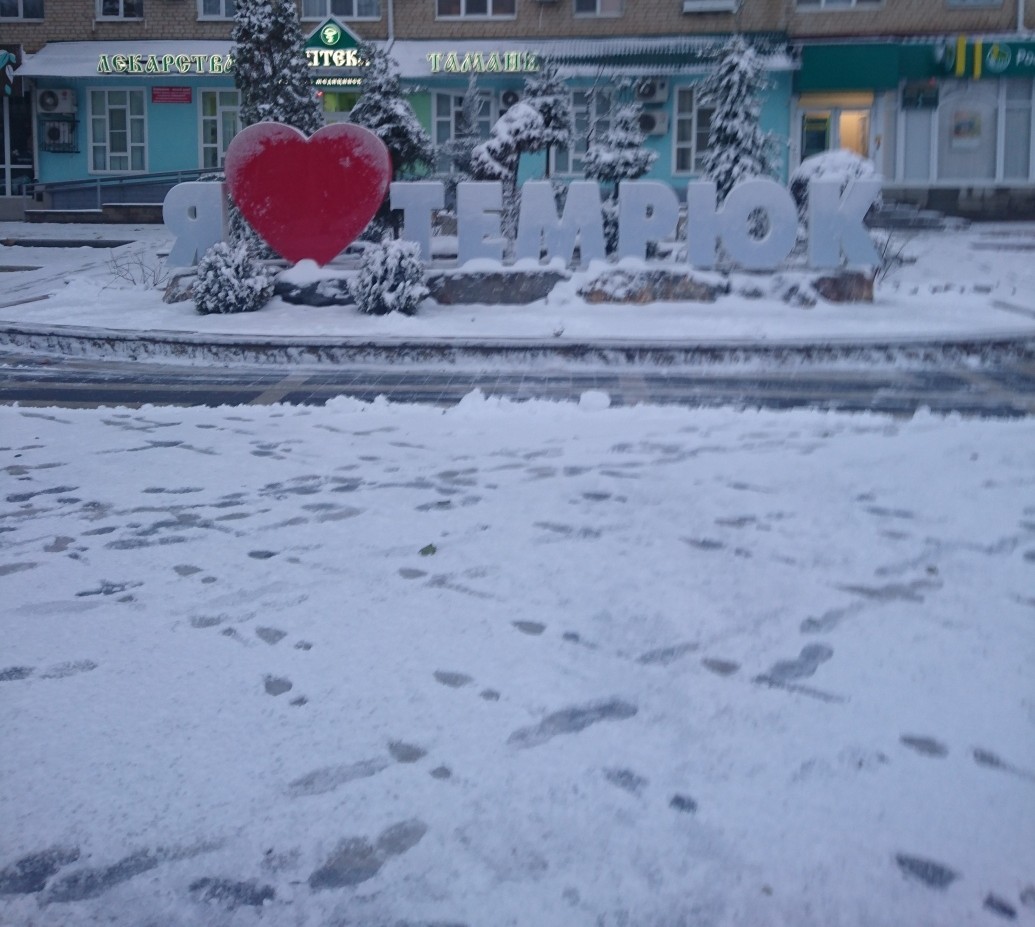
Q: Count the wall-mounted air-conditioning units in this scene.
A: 5